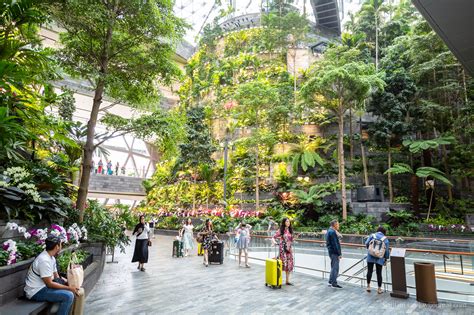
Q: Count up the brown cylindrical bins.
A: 1